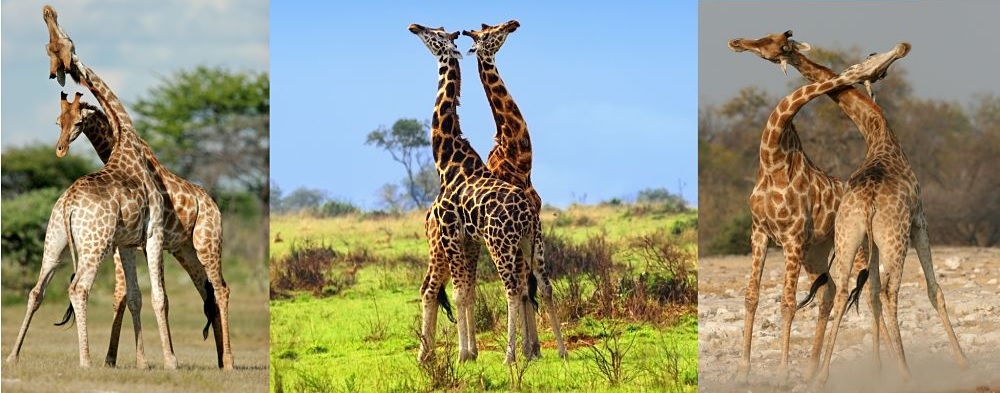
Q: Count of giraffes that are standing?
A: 6